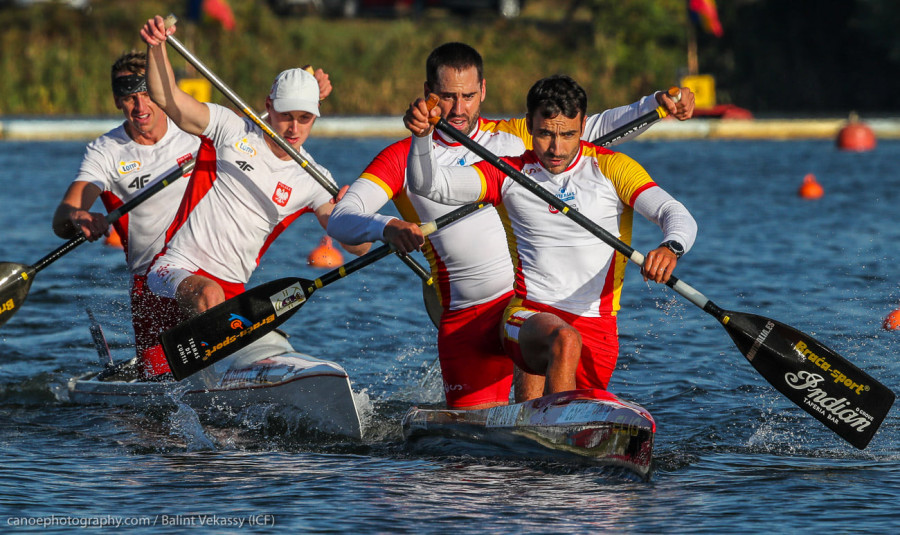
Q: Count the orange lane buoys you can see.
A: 5